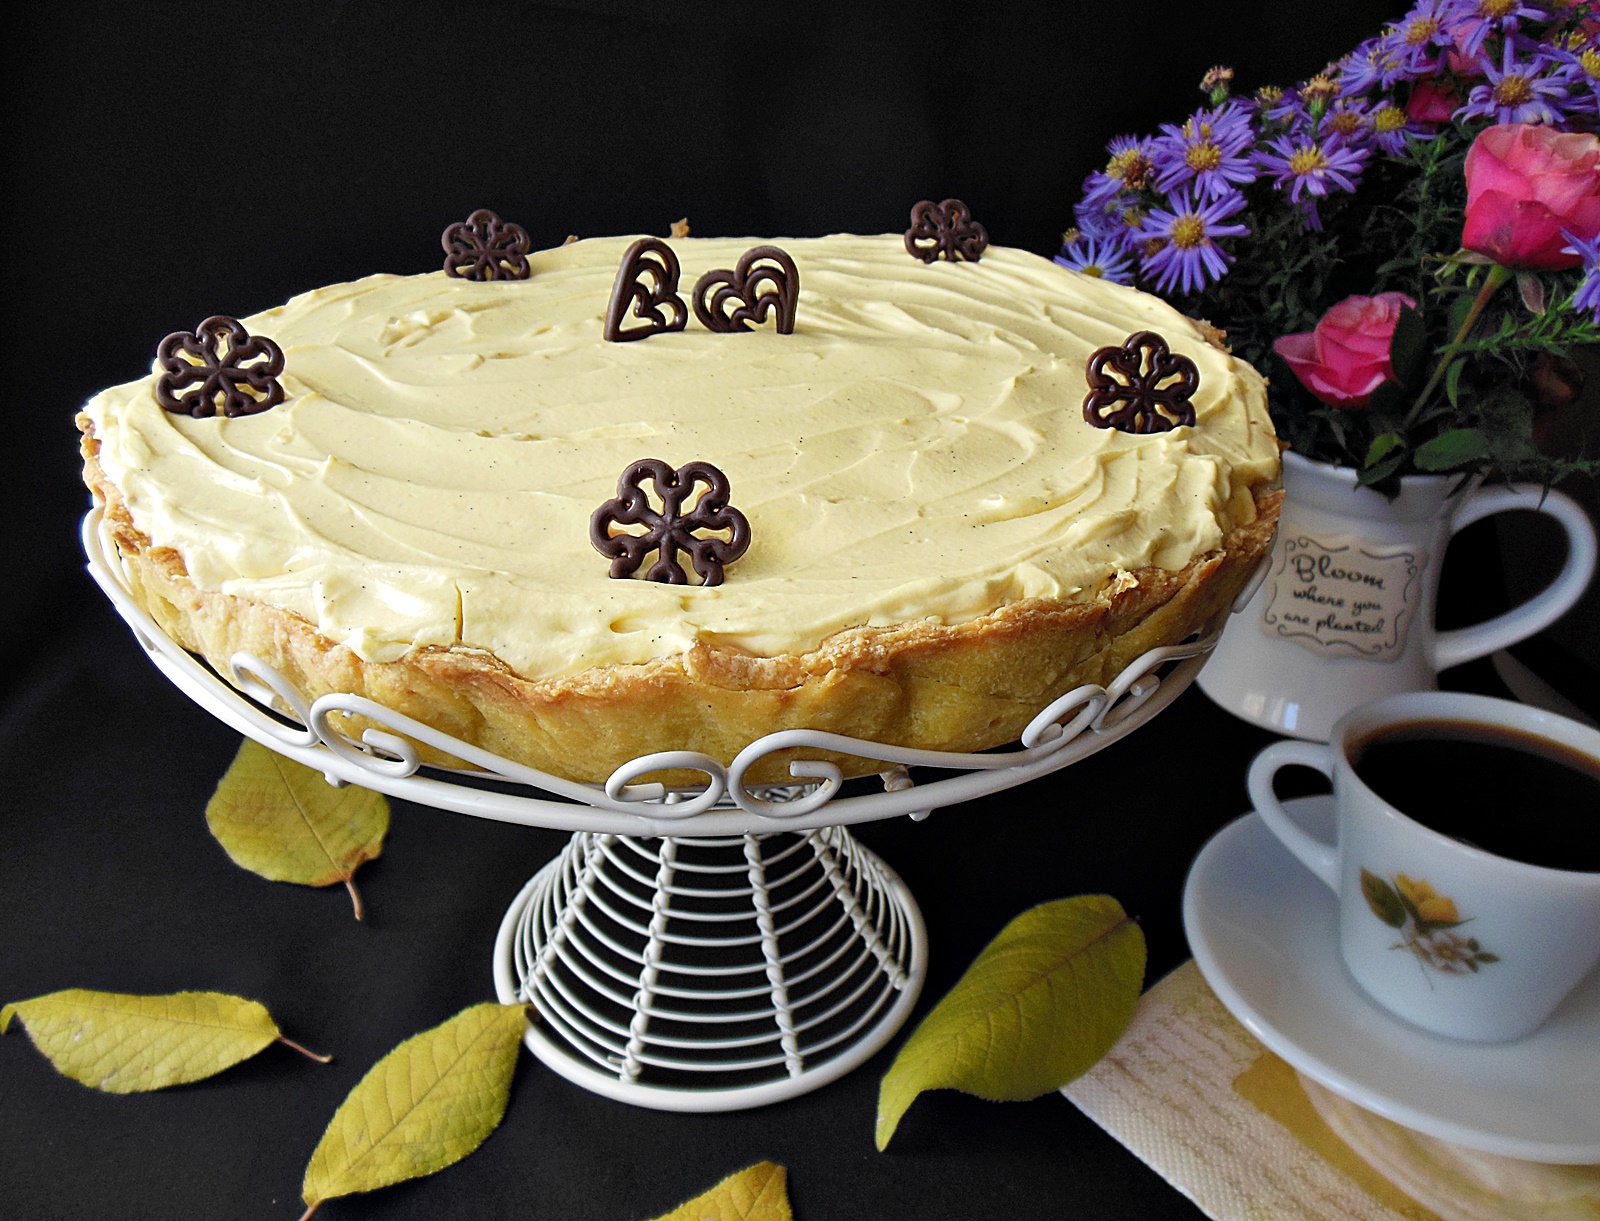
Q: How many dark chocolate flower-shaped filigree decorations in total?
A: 5